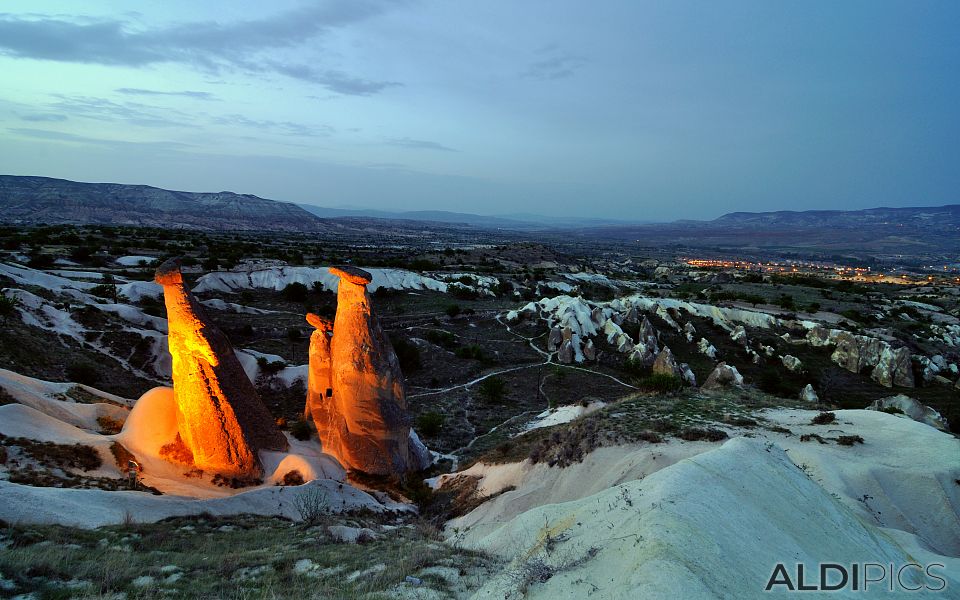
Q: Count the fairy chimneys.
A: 3